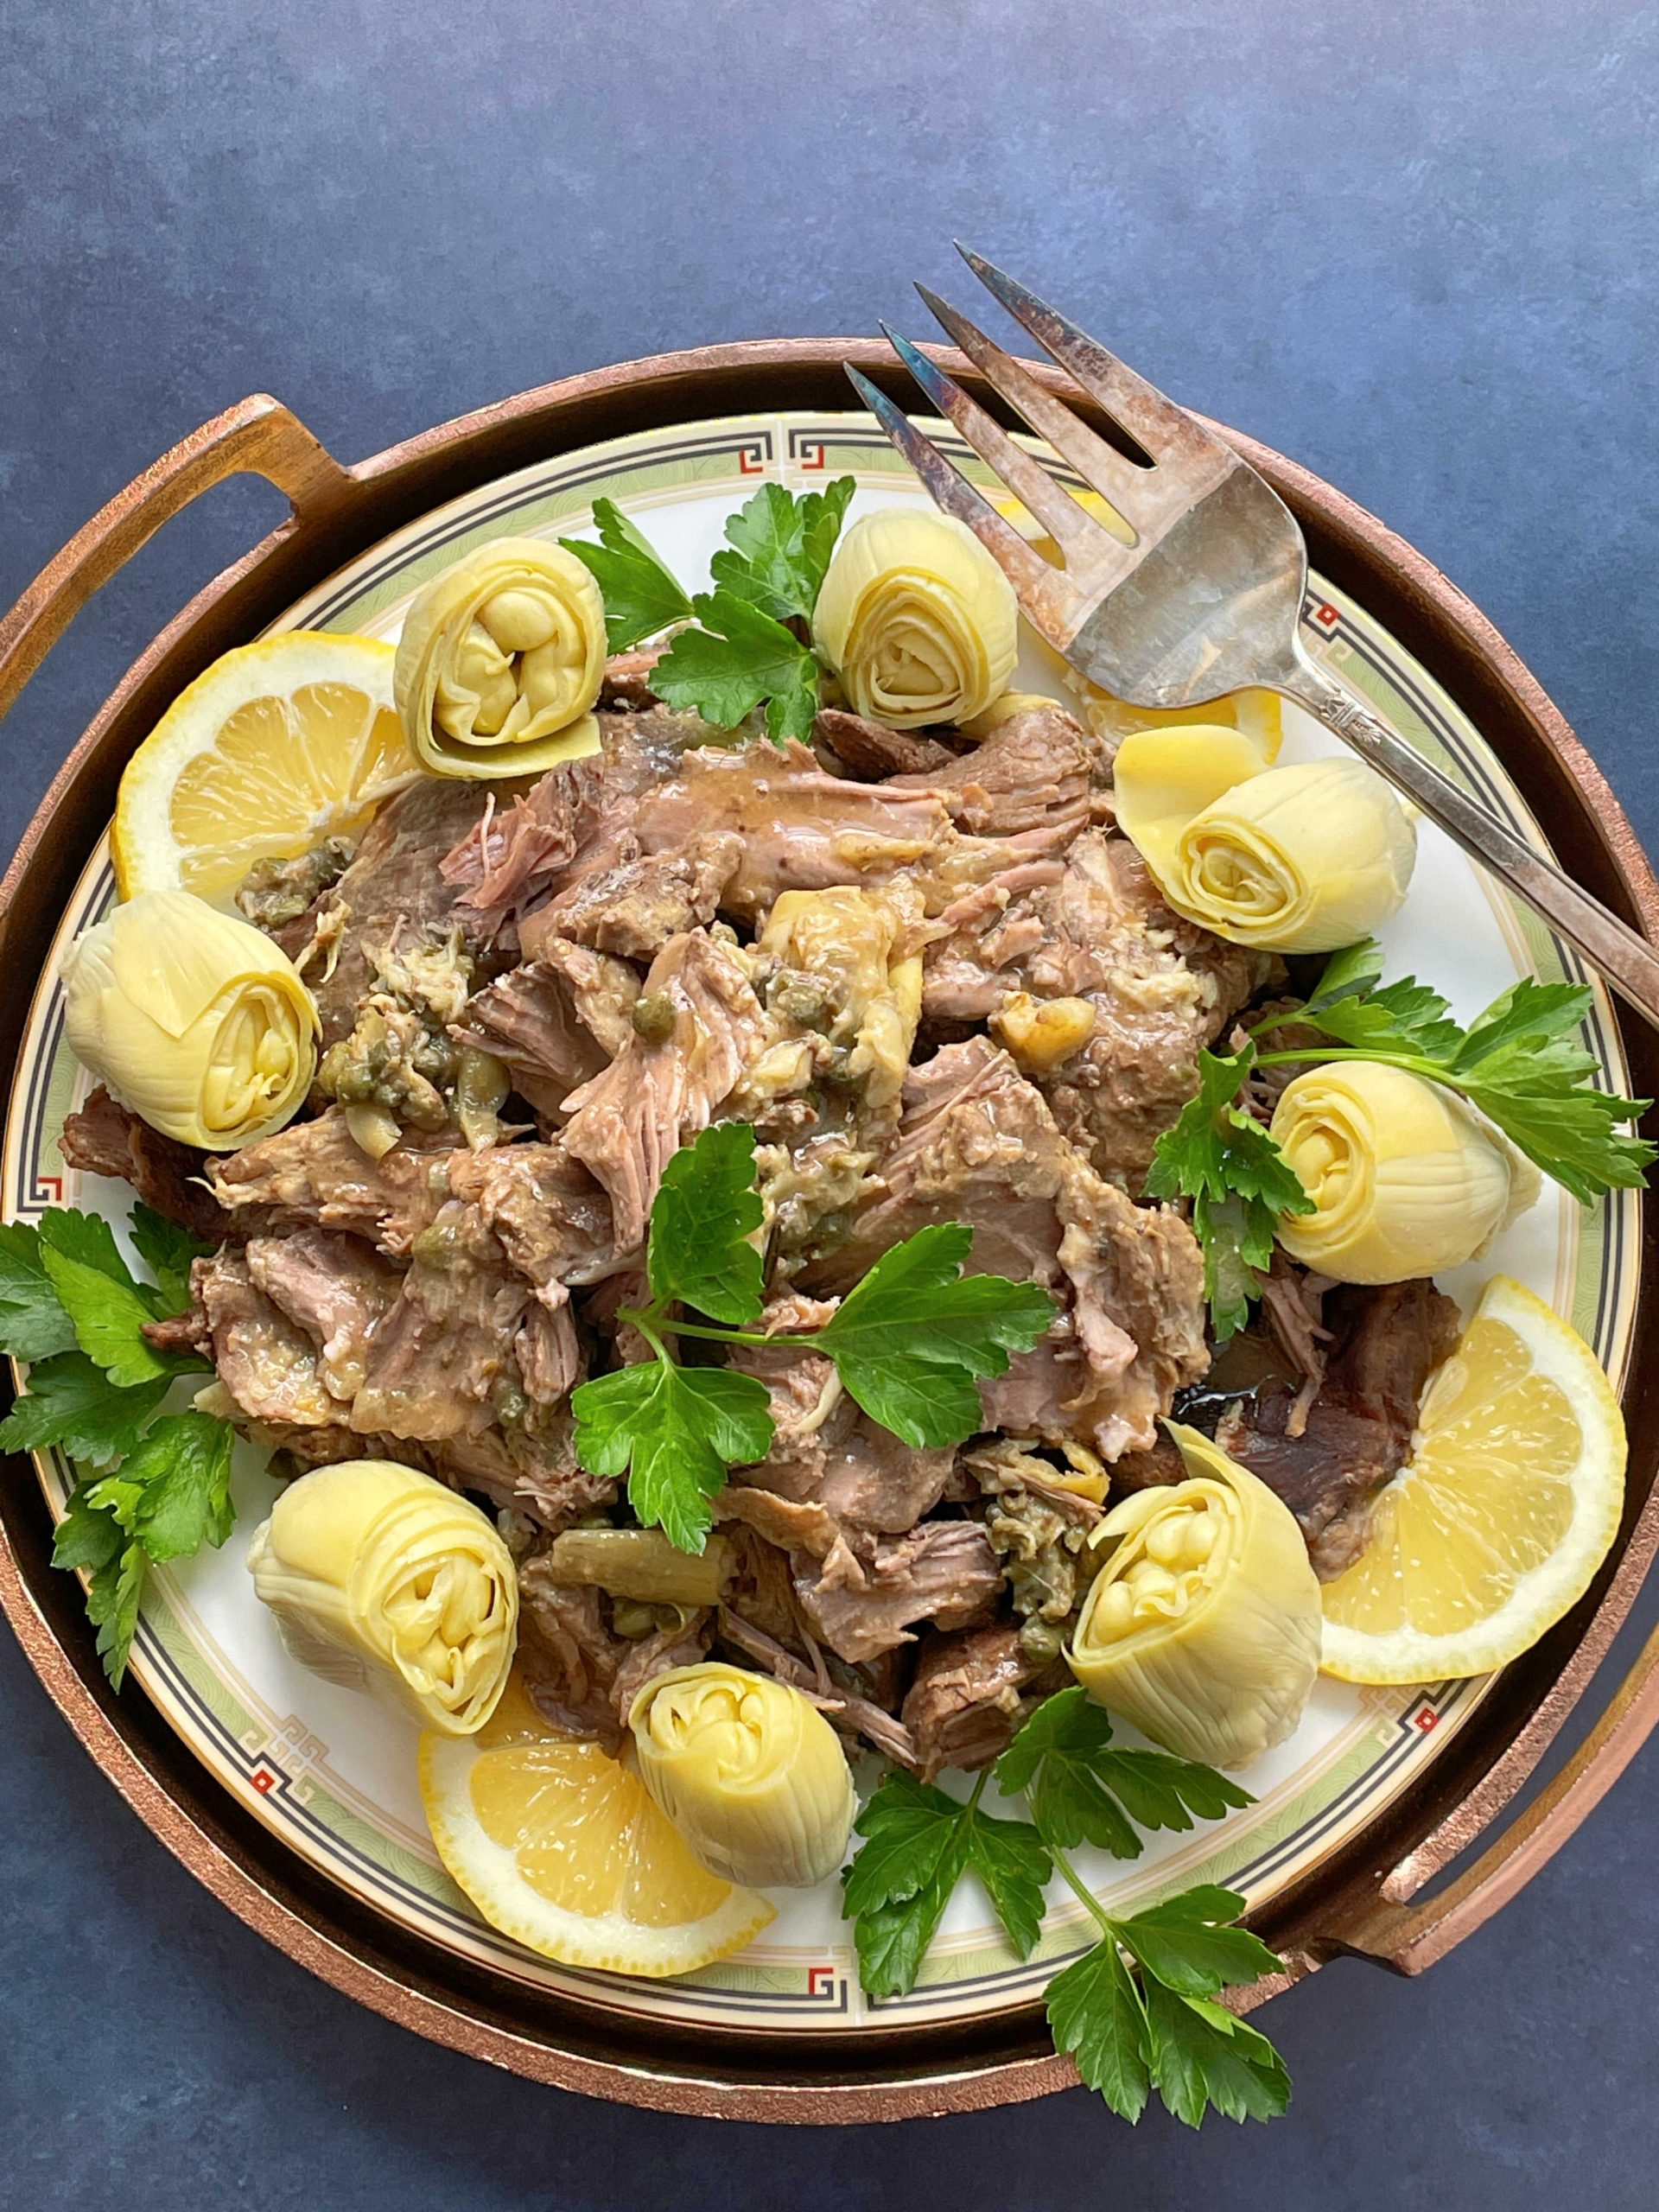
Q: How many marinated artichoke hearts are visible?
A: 8